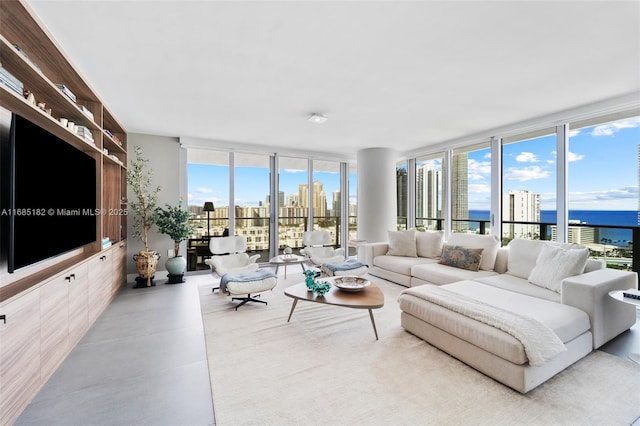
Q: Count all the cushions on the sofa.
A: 6